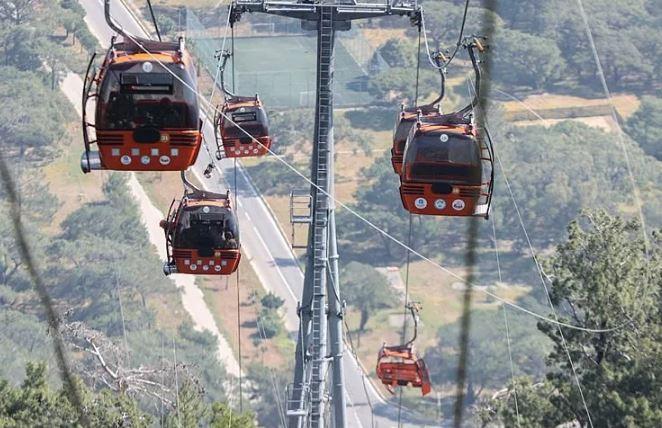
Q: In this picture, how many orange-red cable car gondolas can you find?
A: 6